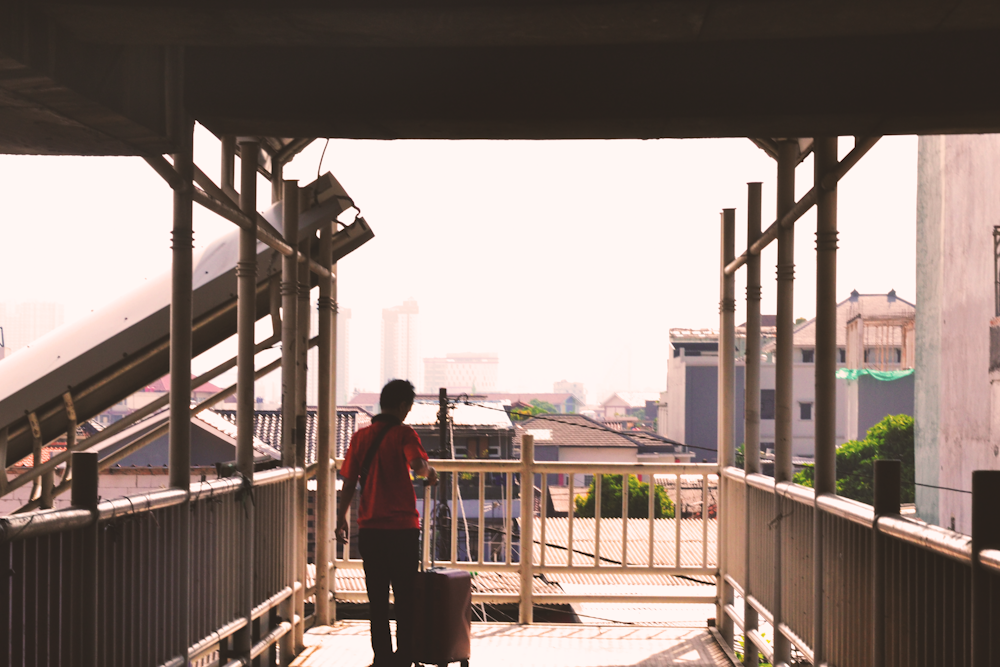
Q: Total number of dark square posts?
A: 3